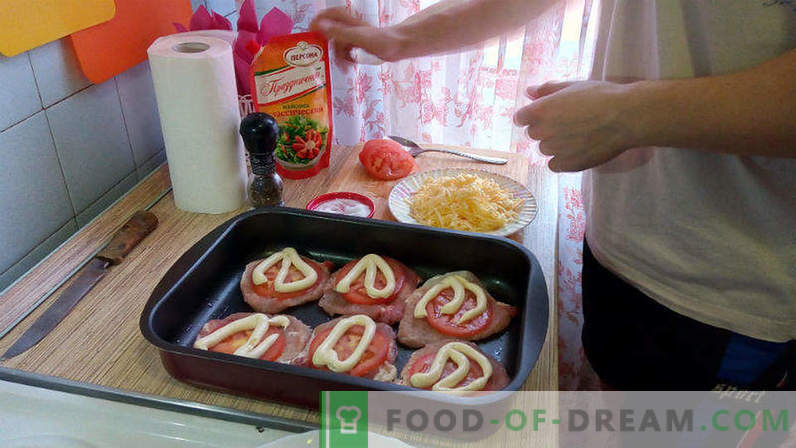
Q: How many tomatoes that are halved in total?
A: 1